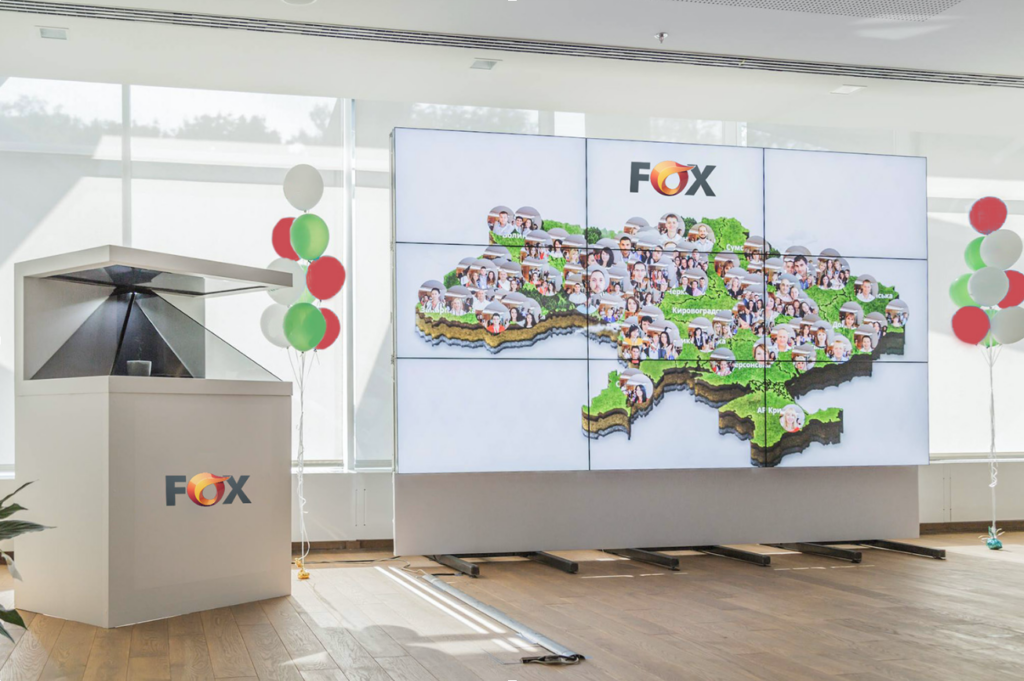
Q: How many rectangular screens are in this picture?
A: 9